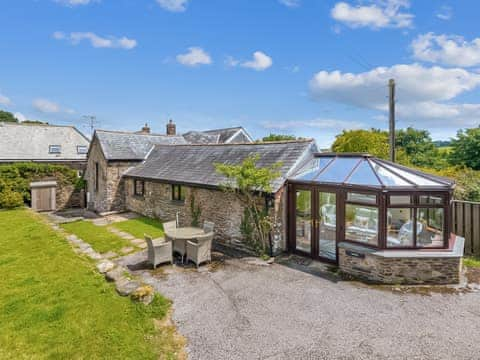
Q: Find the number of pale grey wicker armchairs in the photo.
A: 4